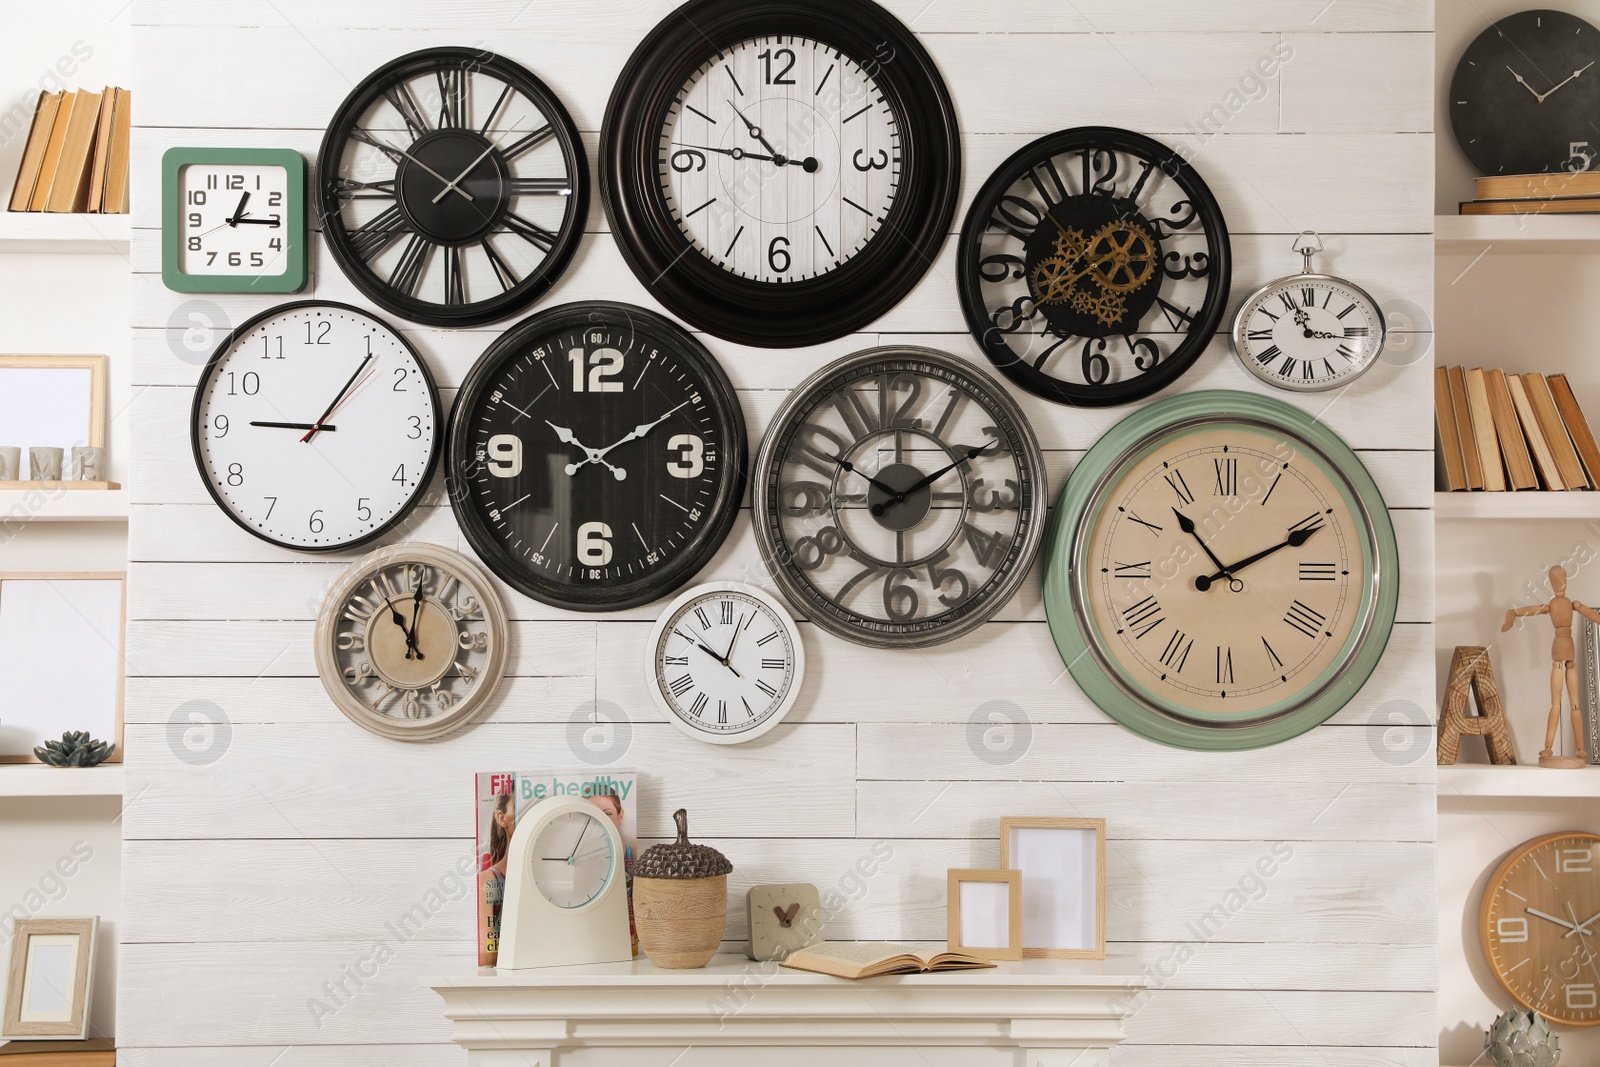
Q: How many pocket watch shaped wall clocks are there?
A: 1